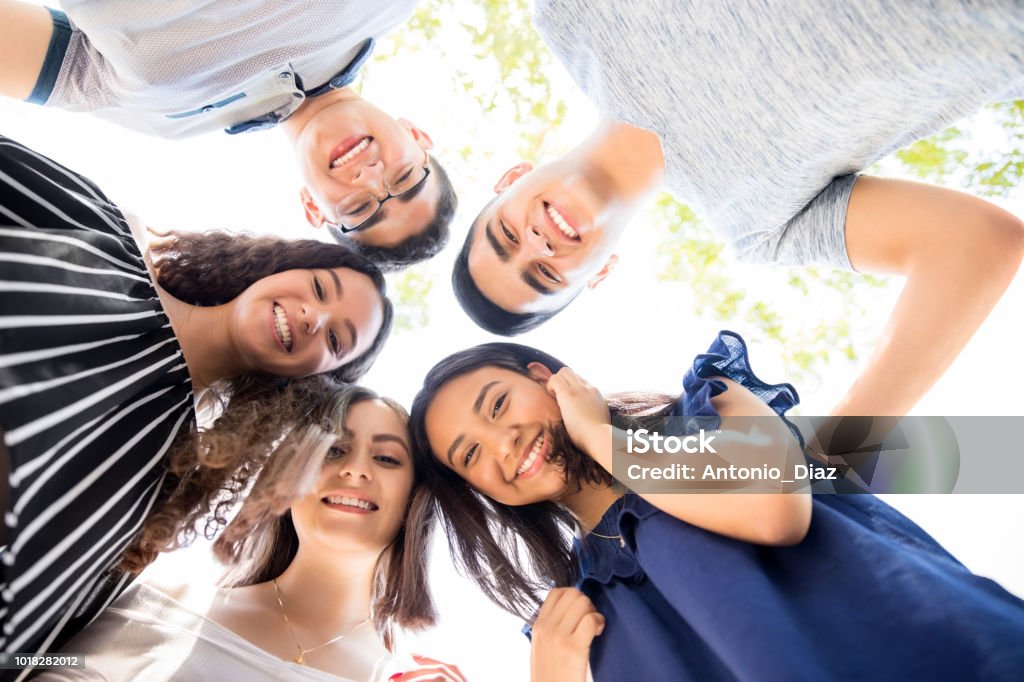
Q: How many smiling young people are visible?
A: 5